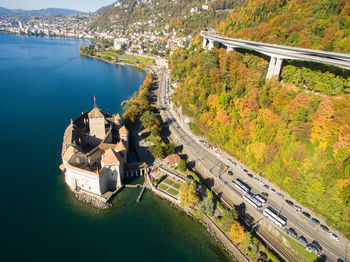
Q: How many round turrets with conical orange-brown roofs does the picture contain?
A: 3